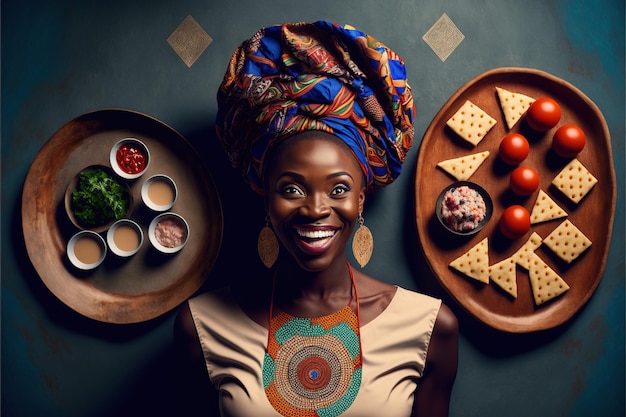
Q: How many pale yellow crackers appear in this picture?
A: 10